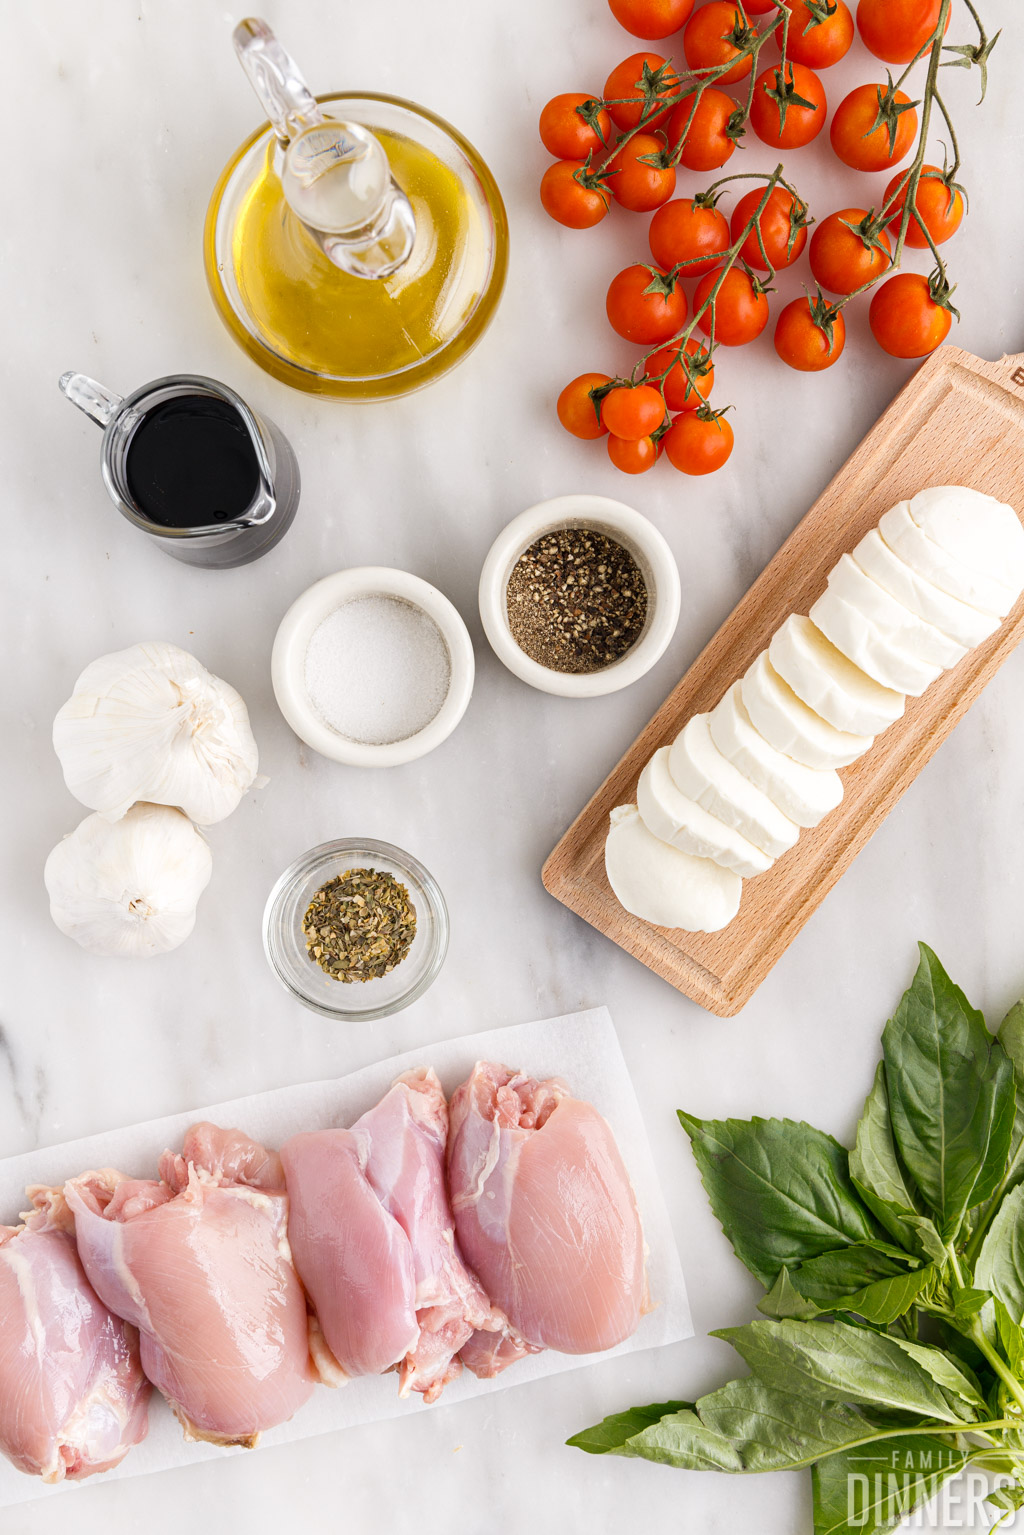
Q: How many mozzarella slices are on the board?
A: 11